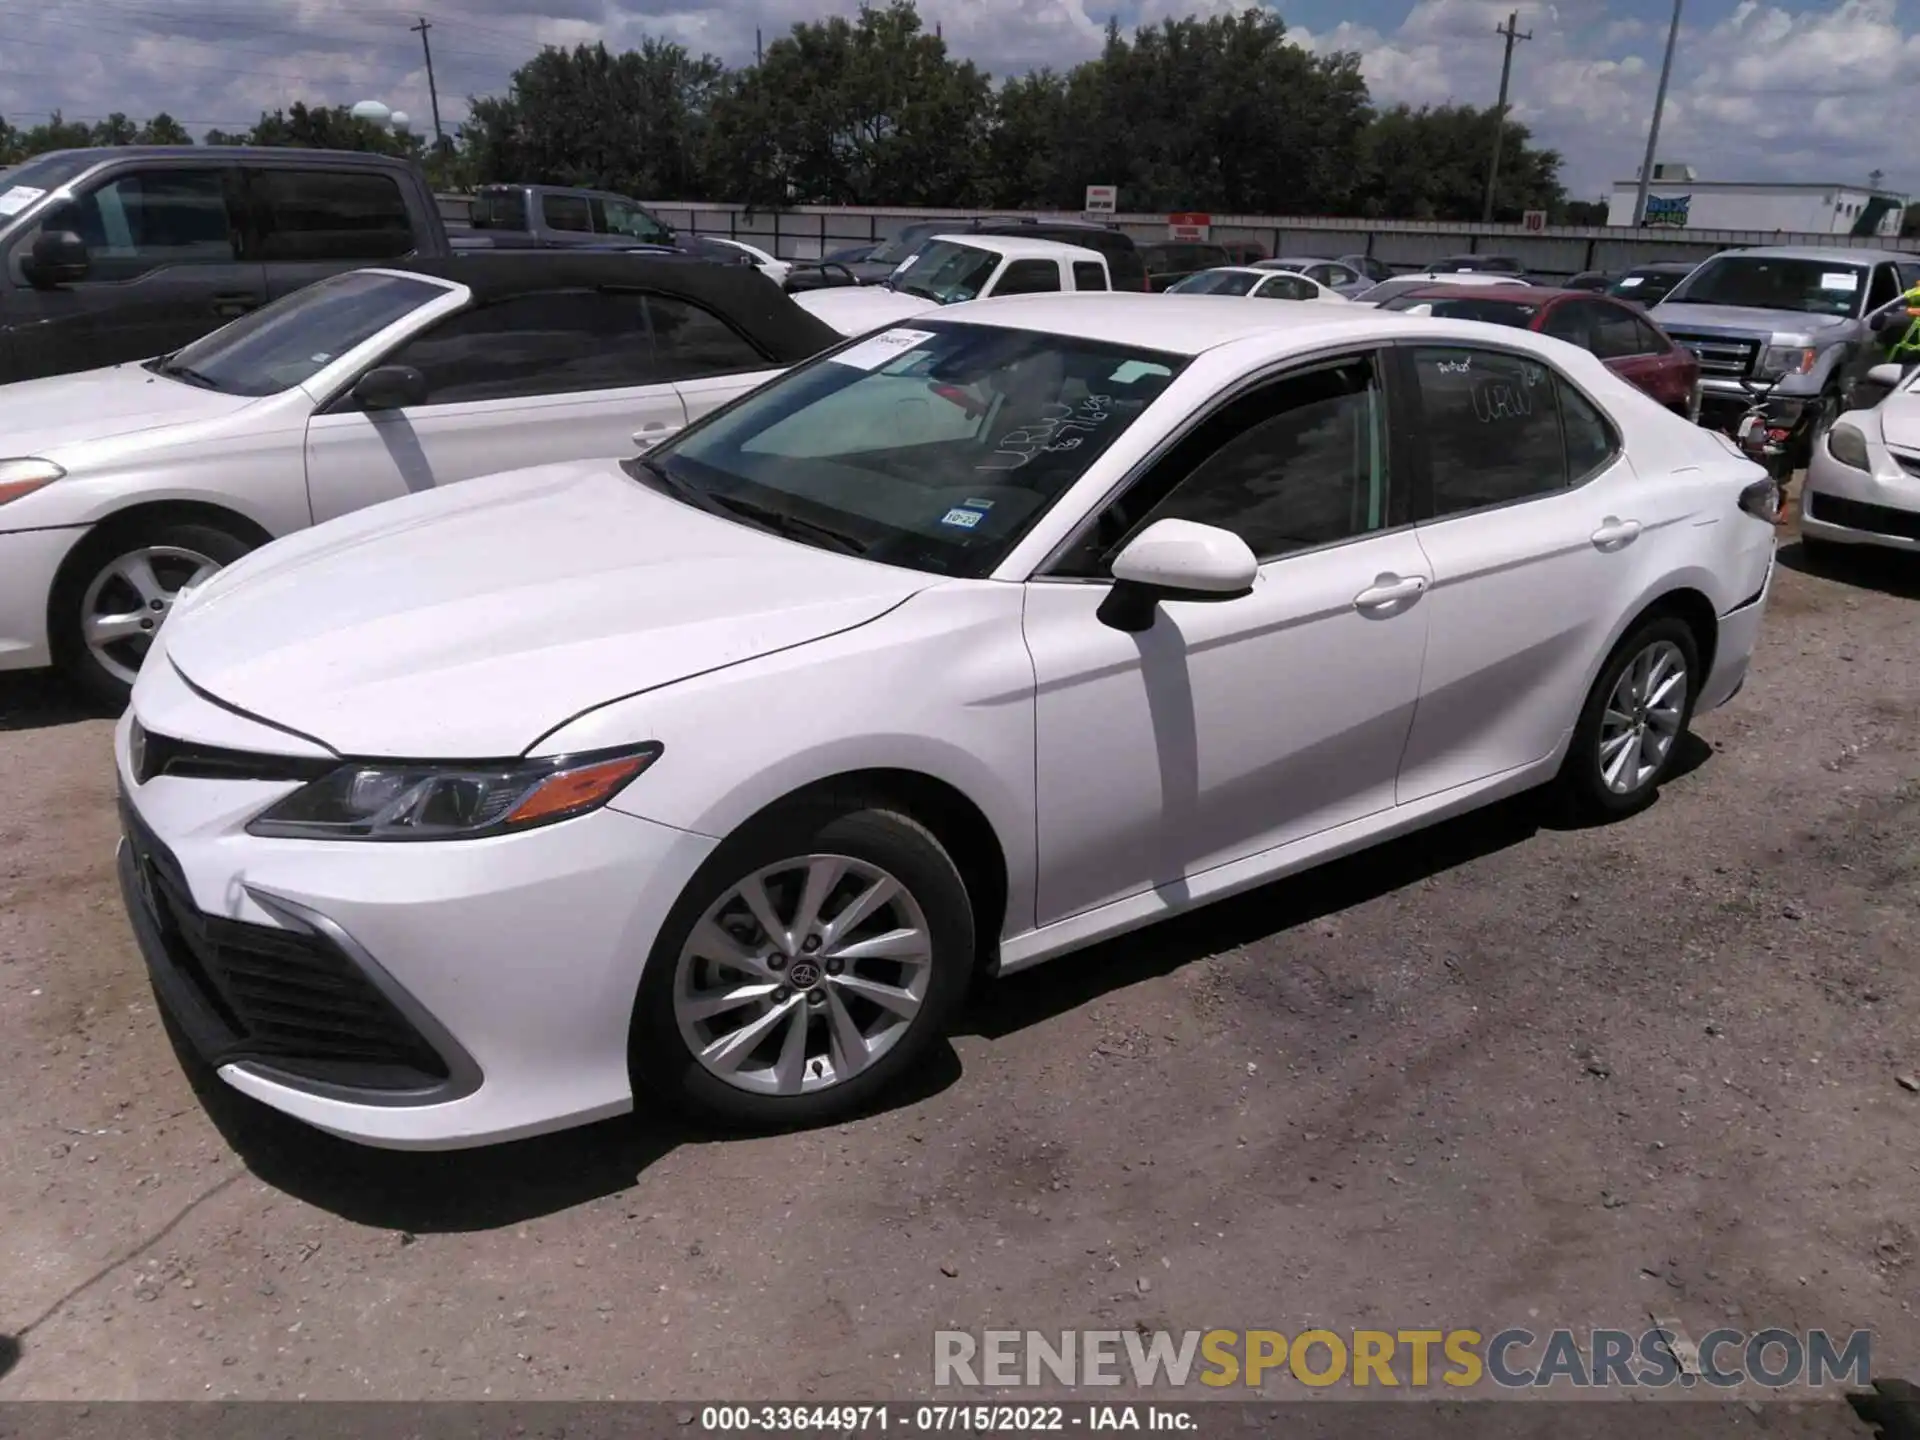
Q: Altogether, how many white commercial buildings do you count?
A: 1